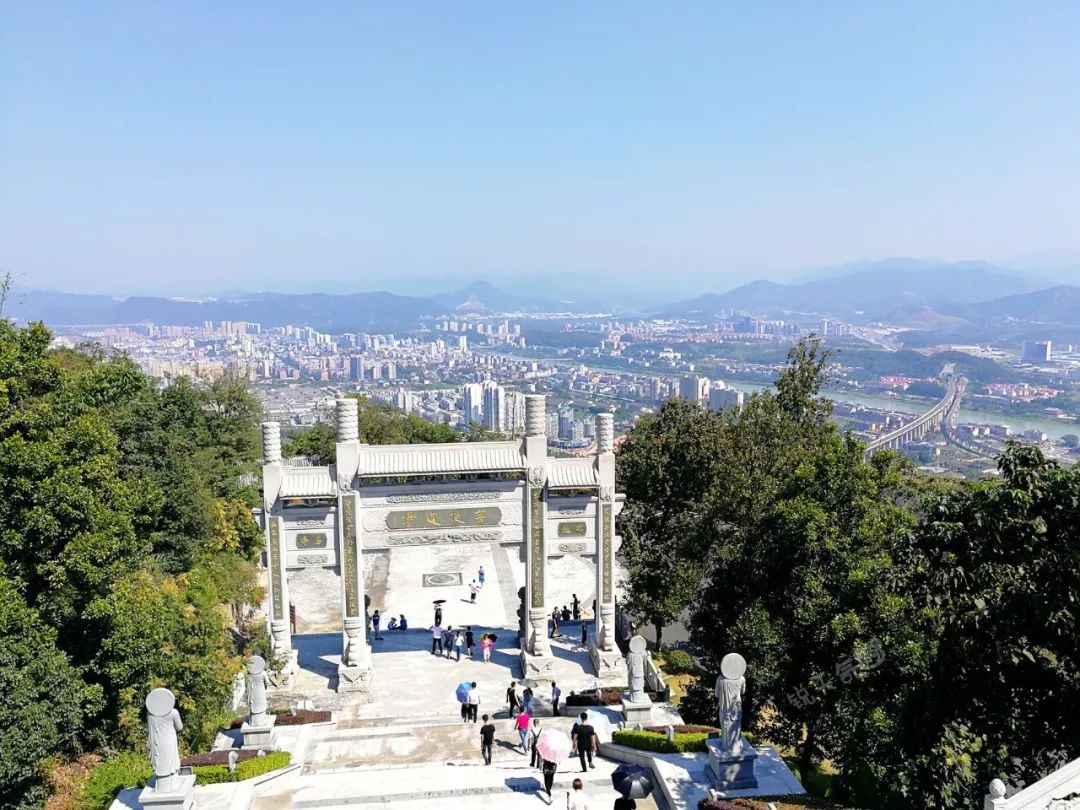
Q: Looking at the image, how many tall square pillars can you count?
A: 4